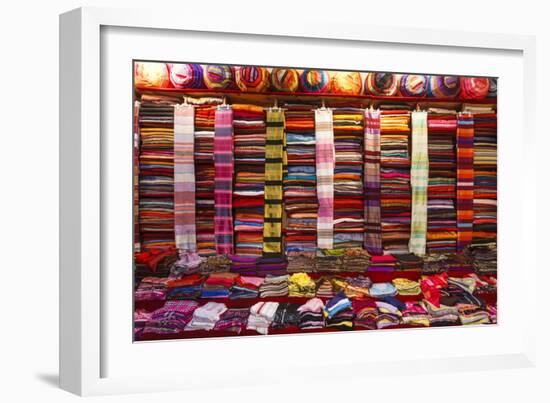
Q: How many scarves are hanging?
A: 7